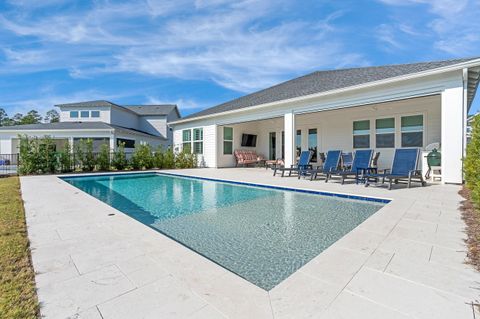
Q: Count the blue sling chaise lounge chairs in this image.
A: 4